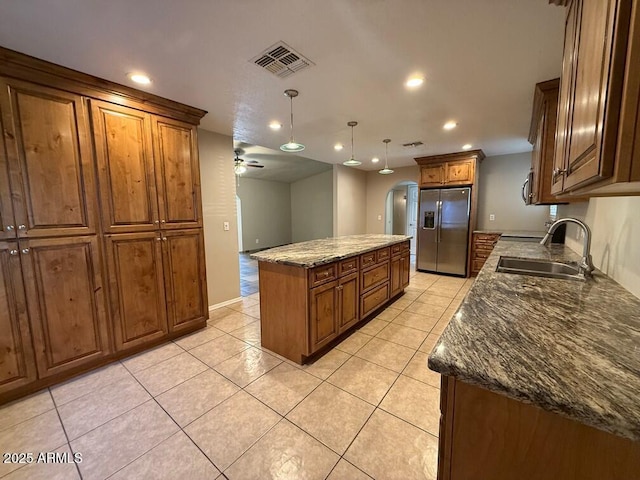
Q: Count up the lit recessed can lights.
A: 7